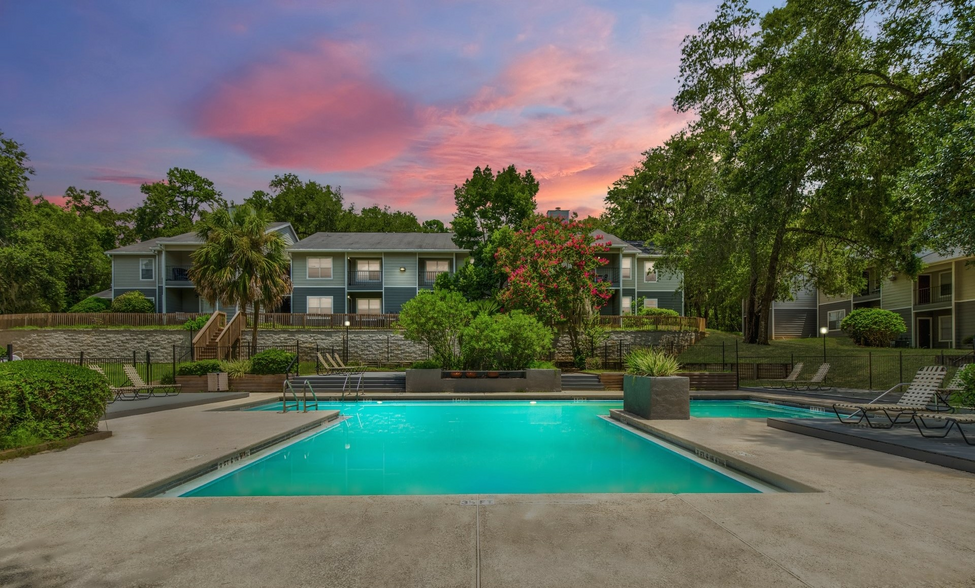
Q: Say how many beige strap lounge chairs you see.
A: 10